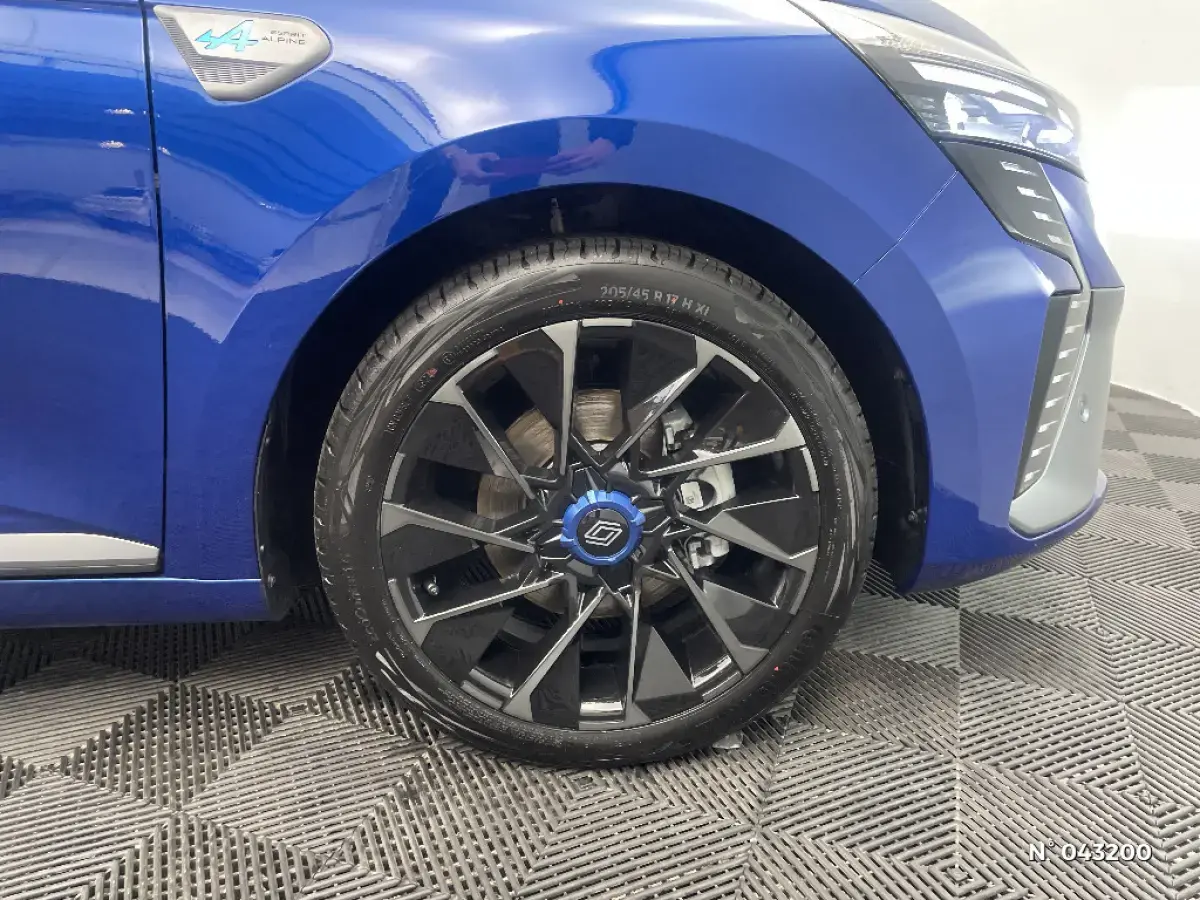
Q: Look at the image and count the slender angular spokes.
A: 10